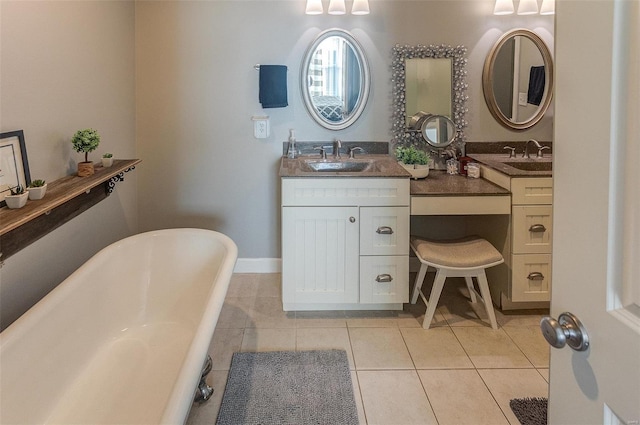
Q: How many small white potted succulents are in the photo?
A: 3